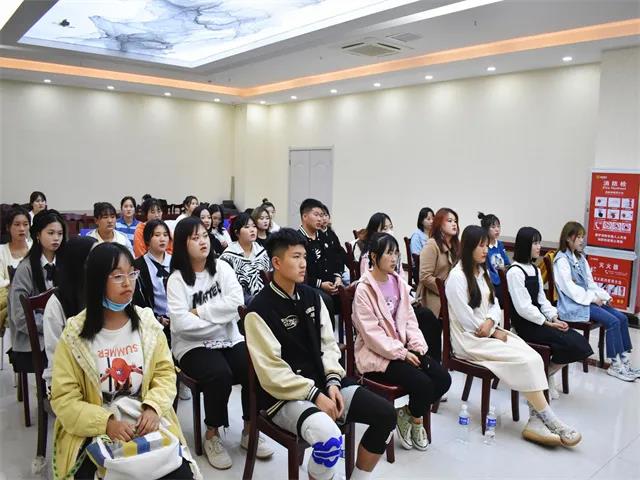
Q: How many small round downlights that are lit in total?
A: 11